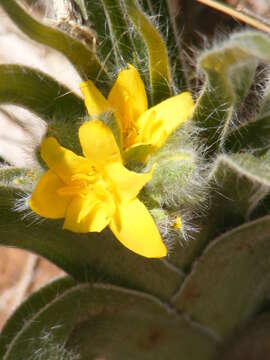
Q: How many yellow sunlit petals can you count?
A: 9